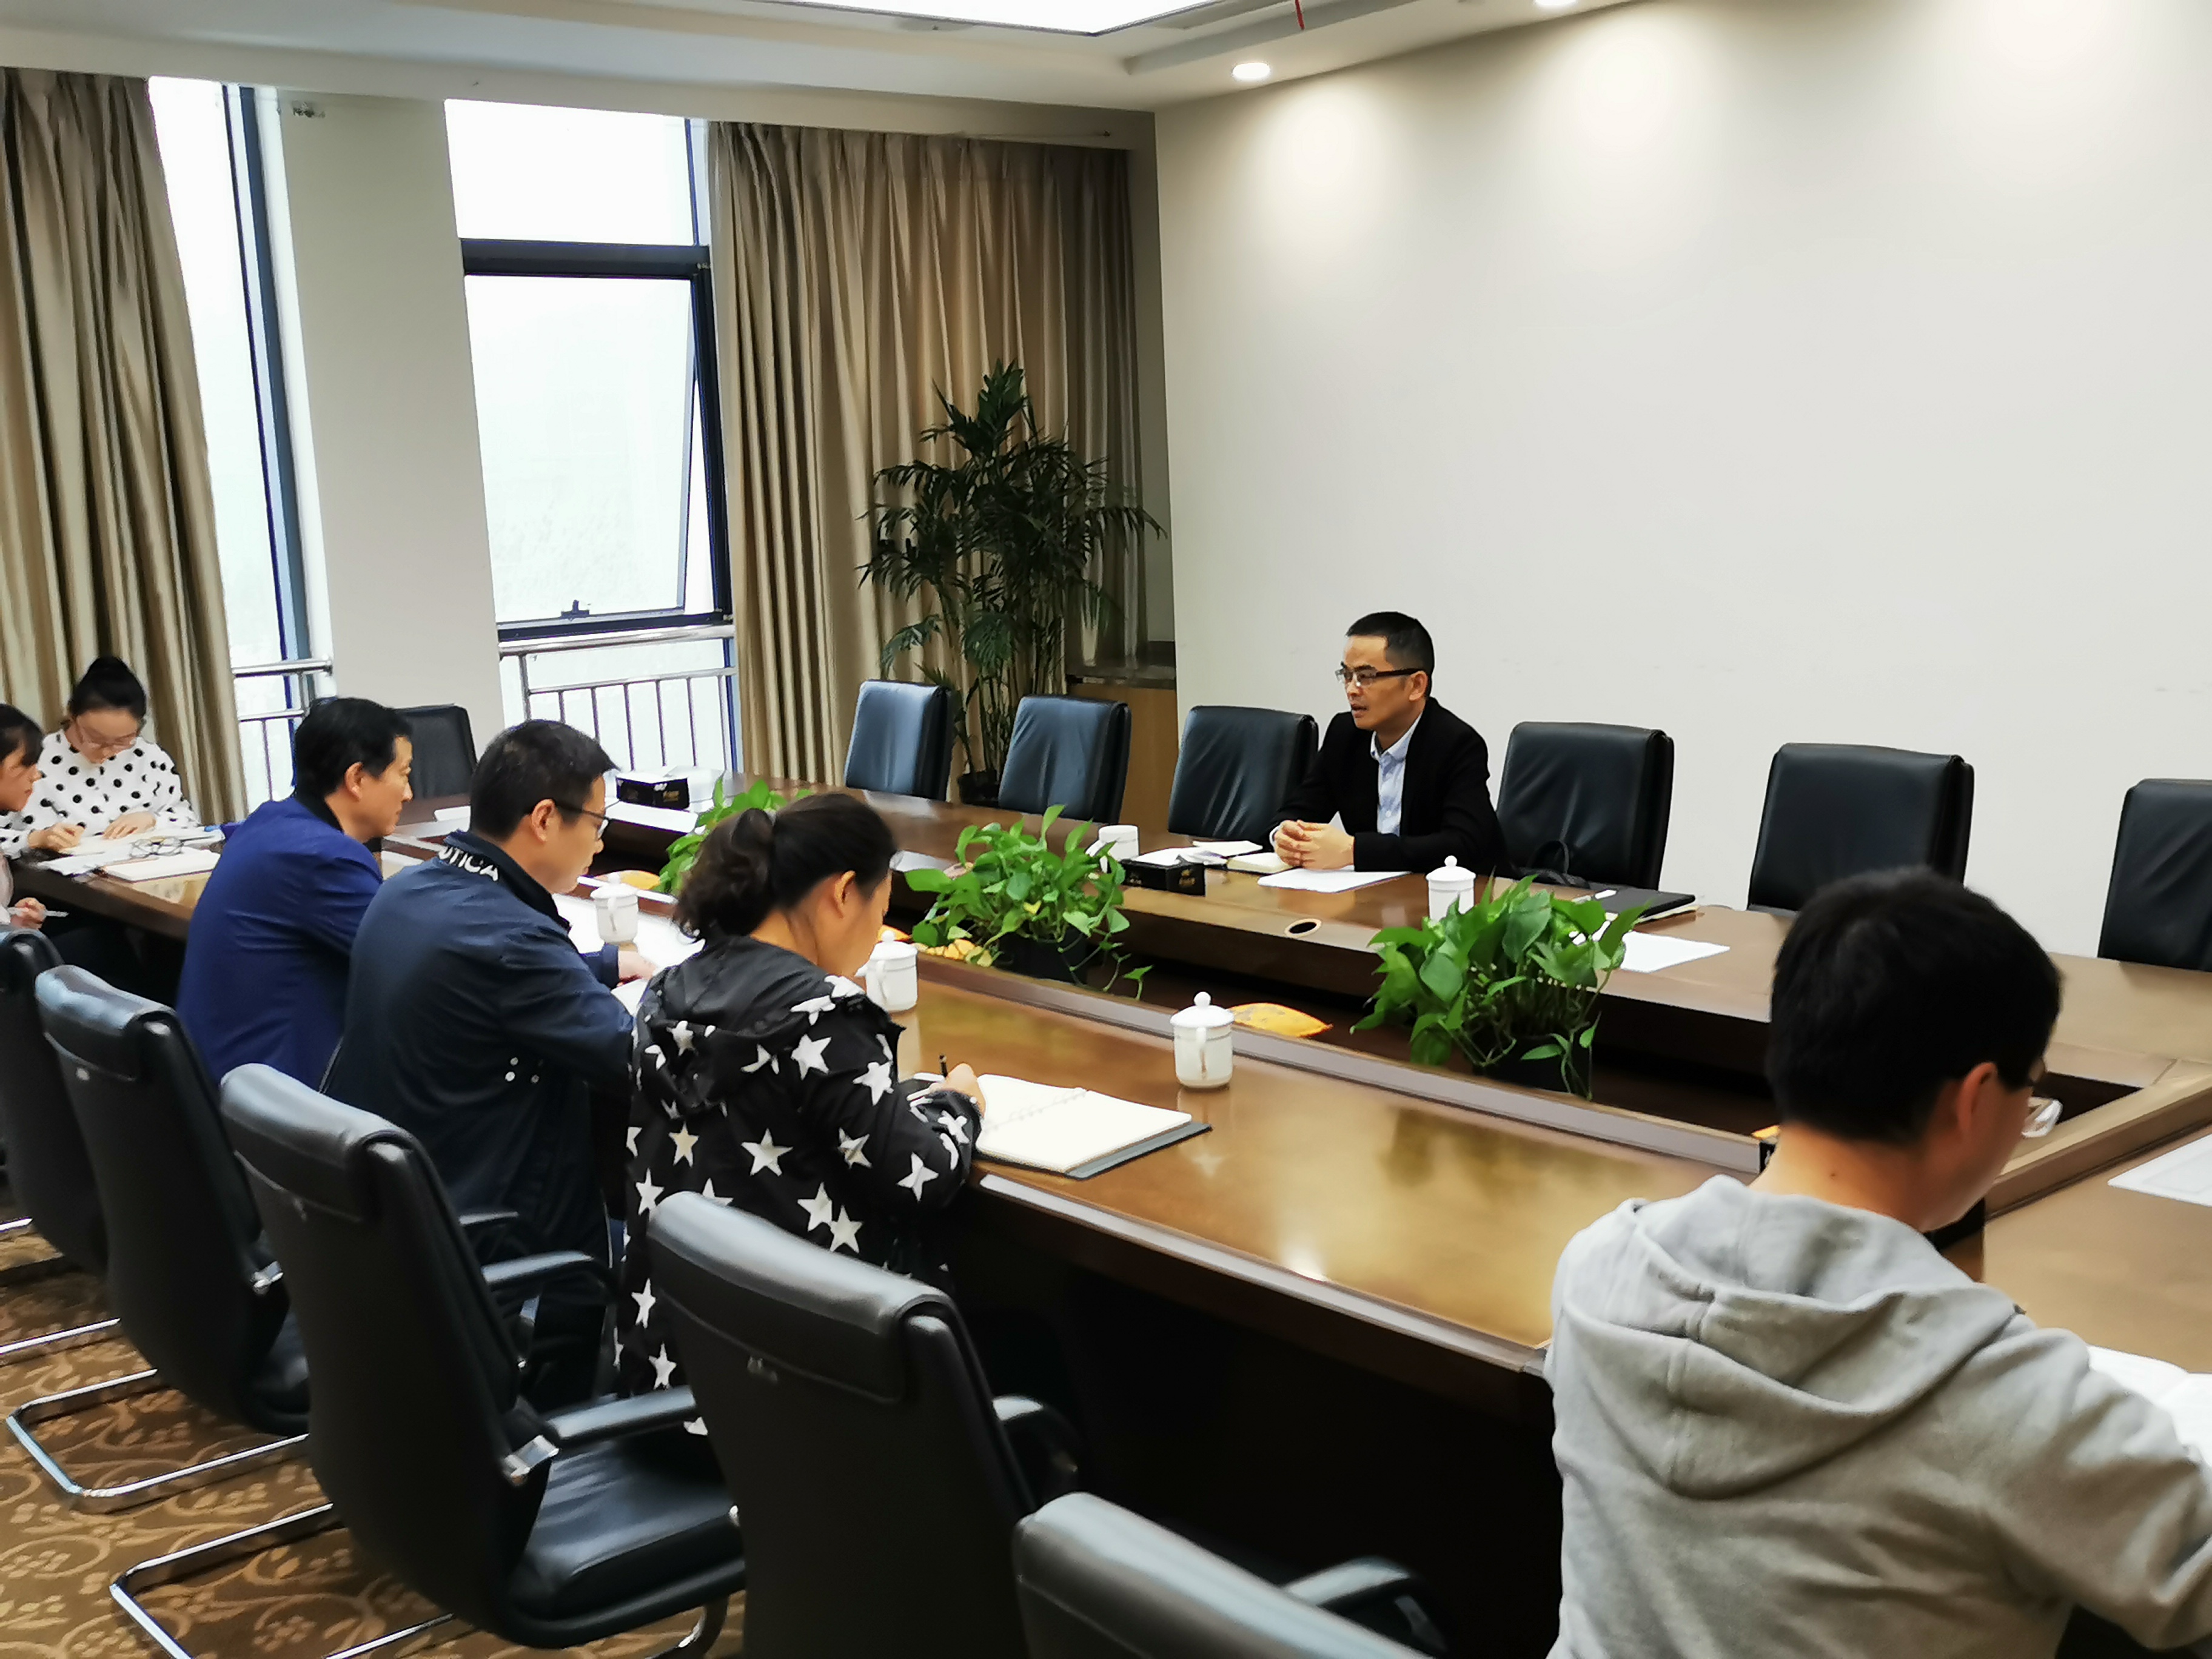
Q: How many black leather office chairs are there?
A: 12